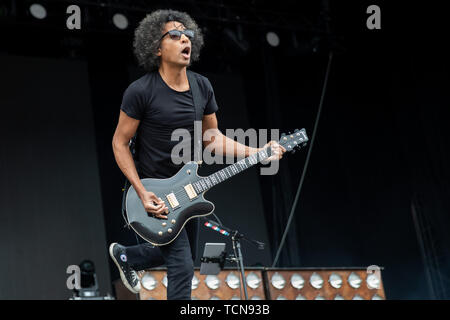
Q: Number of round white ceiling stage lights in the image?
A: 3